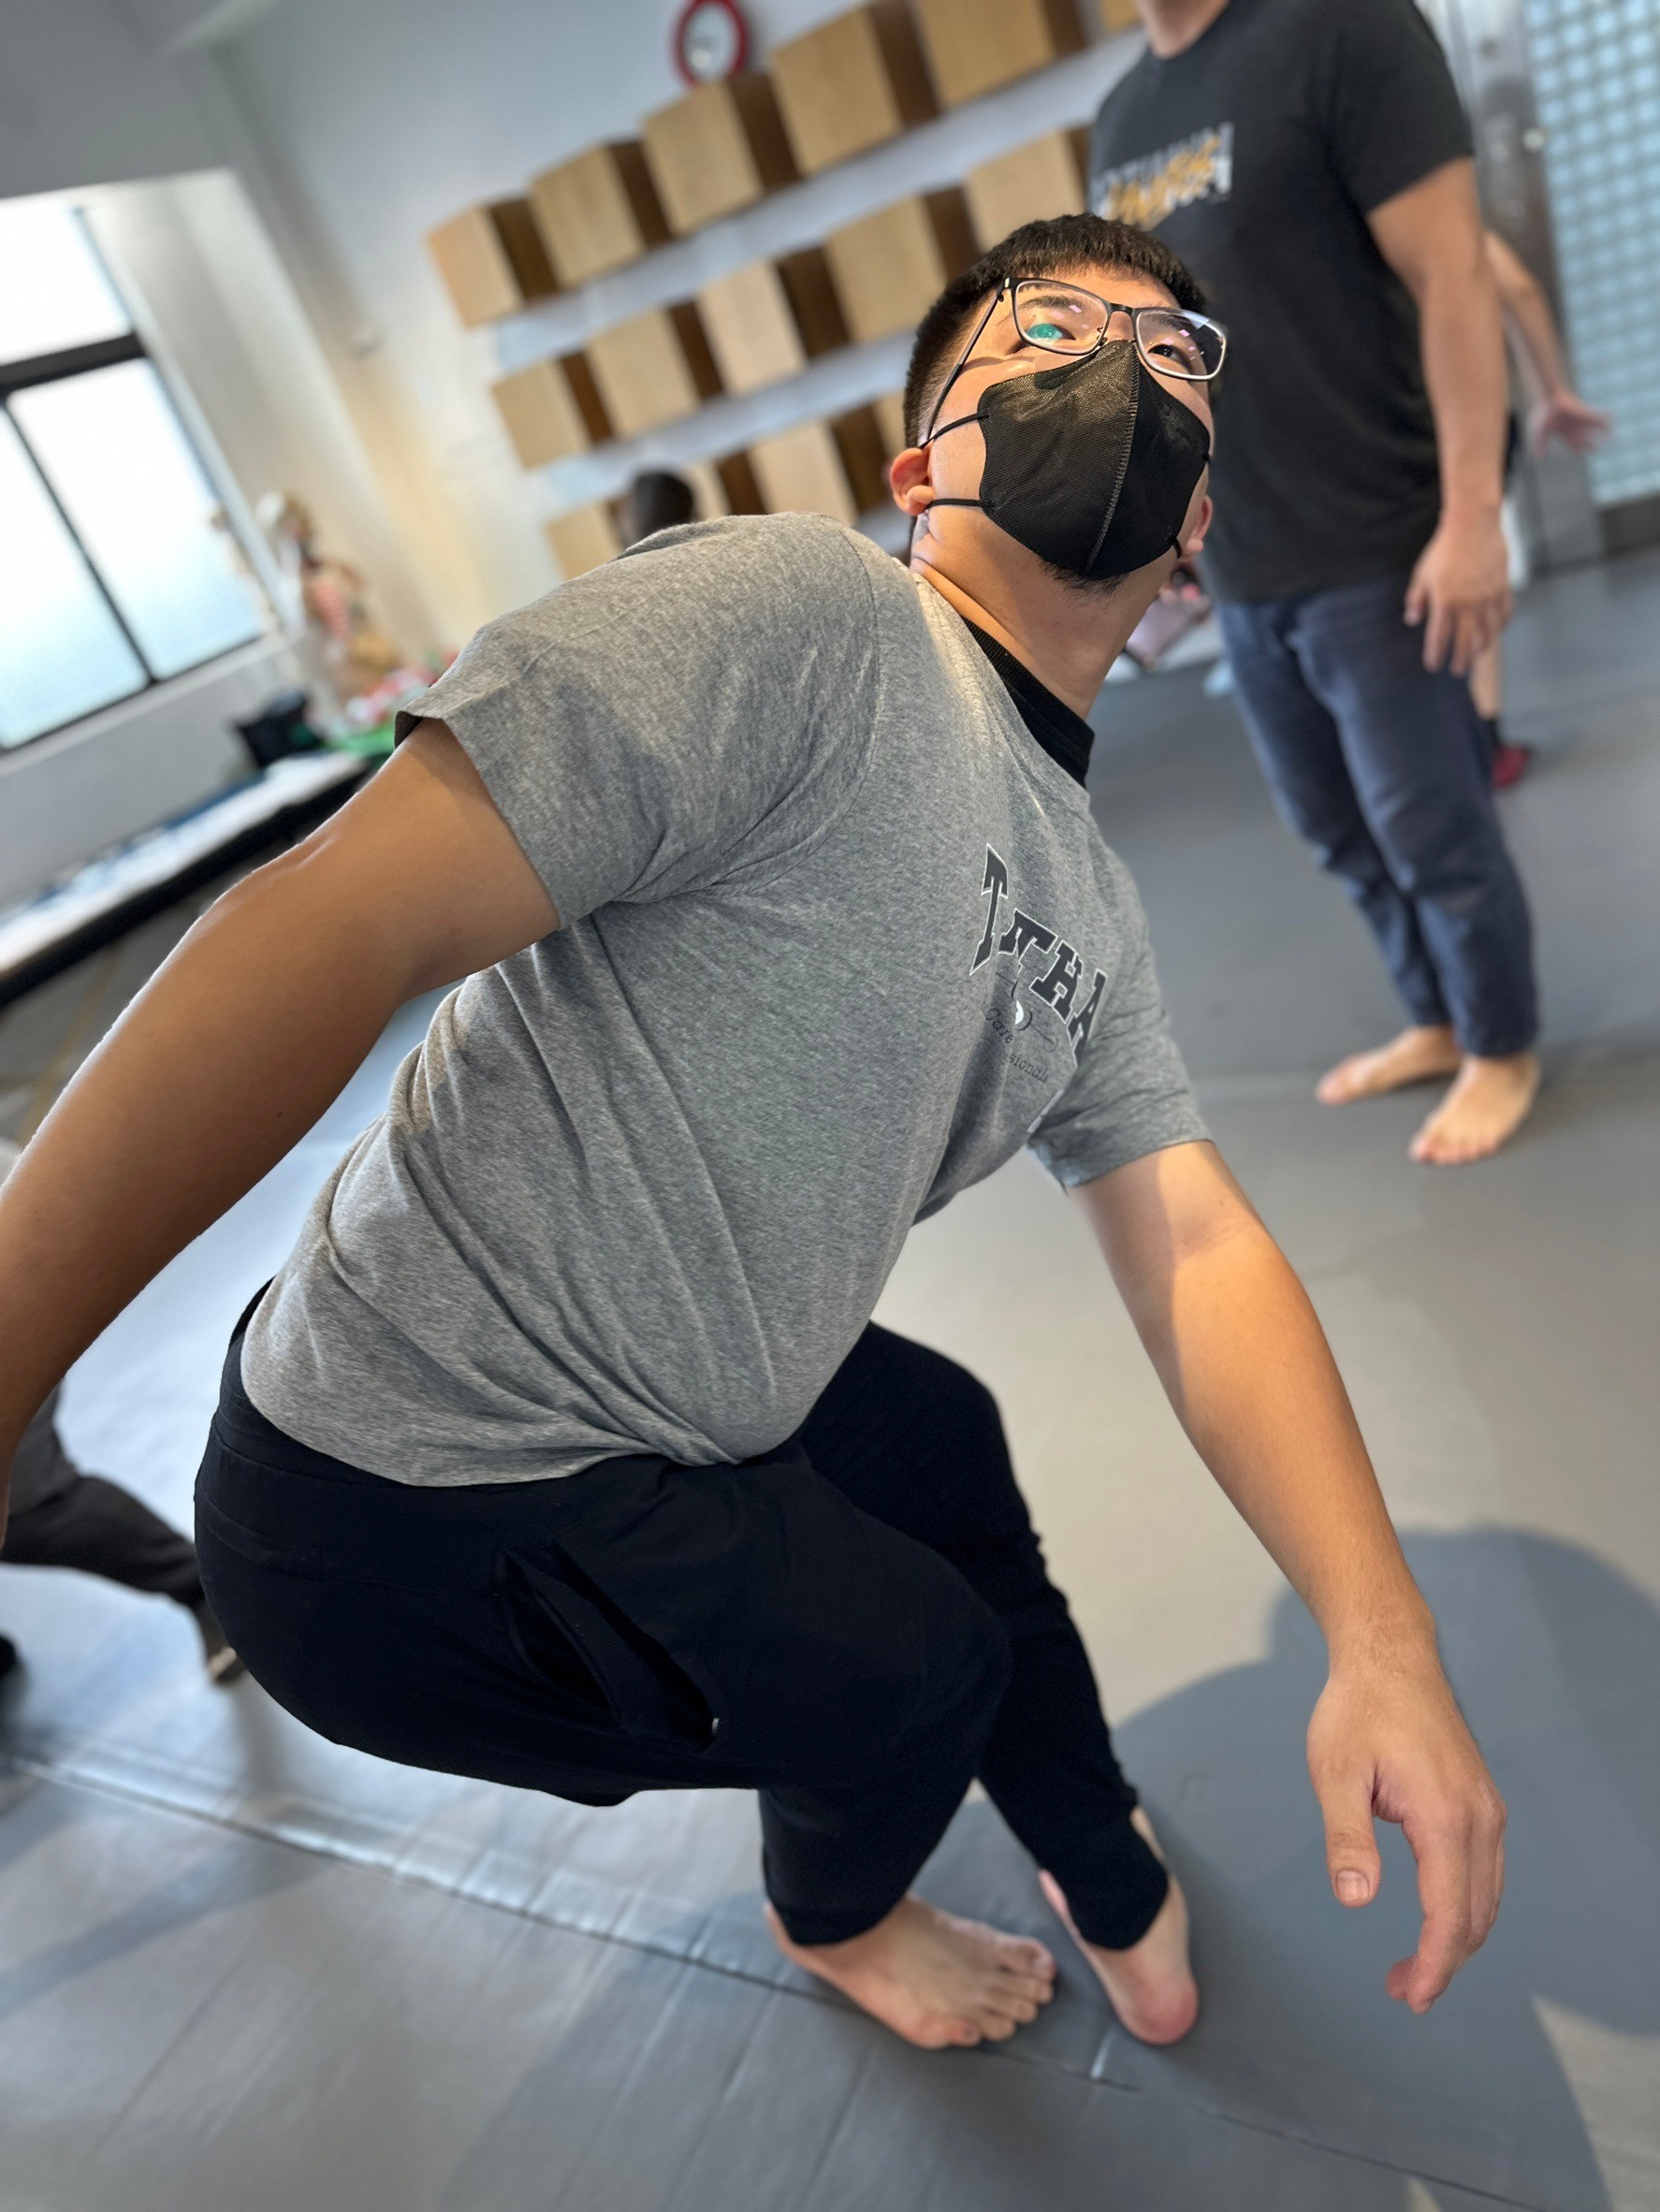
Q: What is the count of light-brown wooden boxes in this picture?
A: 15